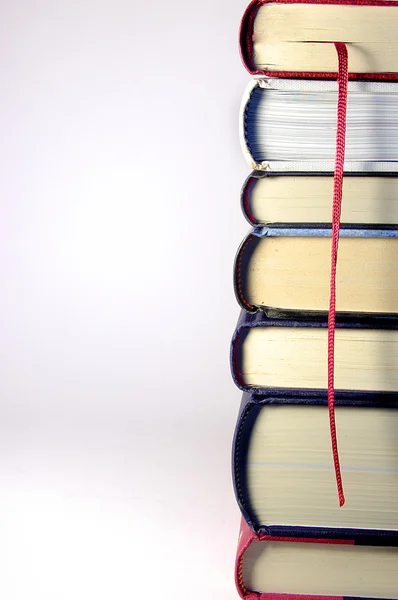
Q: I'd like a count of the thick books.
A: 7